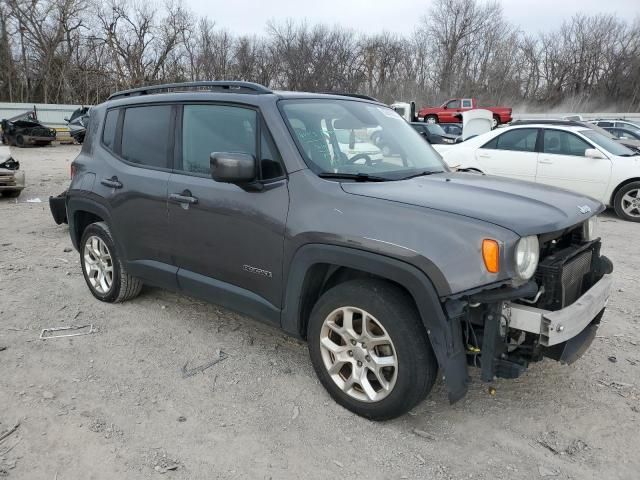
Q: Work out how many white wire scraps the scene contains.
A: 1